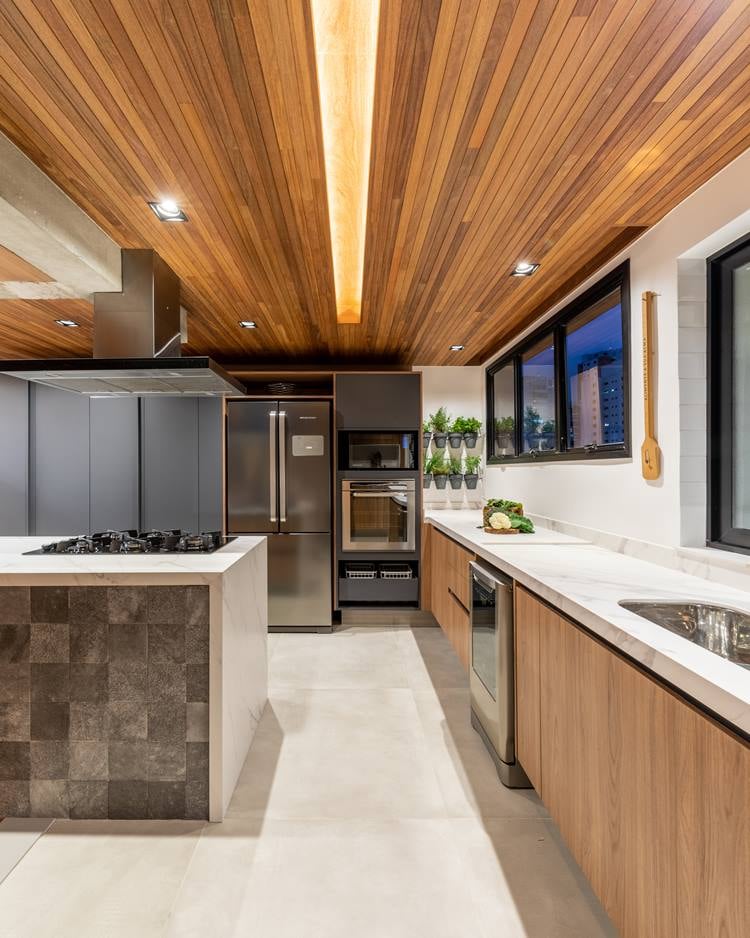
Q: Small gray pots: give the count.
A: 8